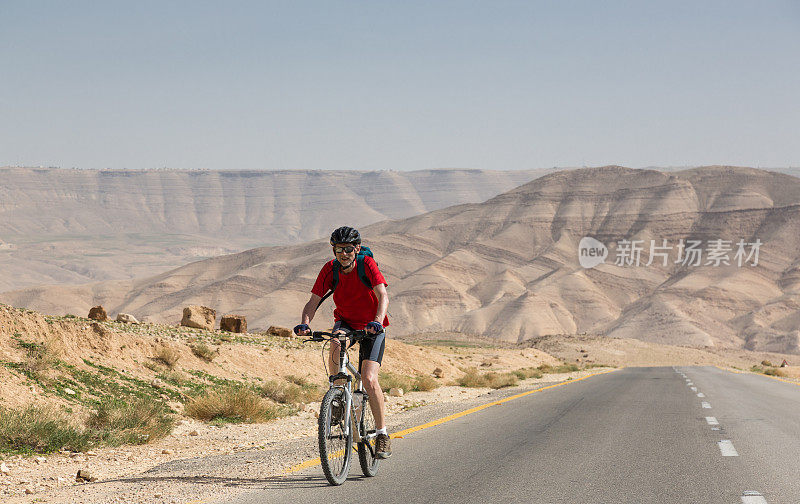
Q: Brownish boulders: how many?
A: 4